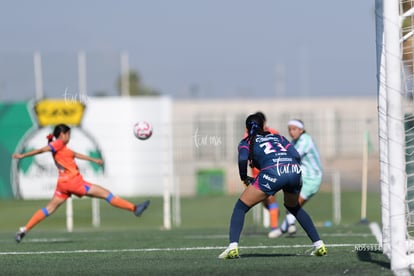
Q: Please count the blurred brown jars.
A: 0